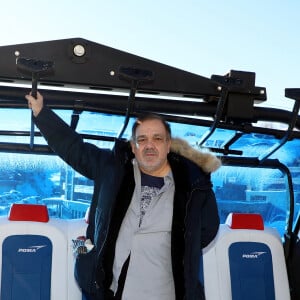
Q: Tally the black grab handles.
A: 4